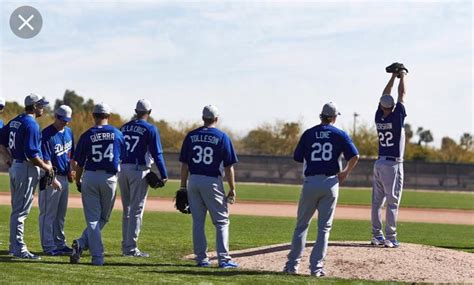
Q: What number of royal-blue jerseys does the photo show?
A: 7